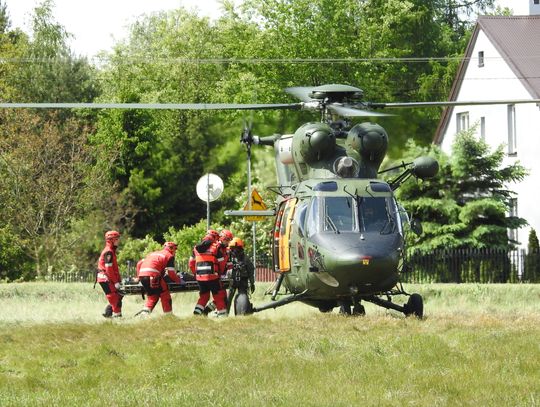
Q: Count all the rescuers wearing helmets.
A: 5